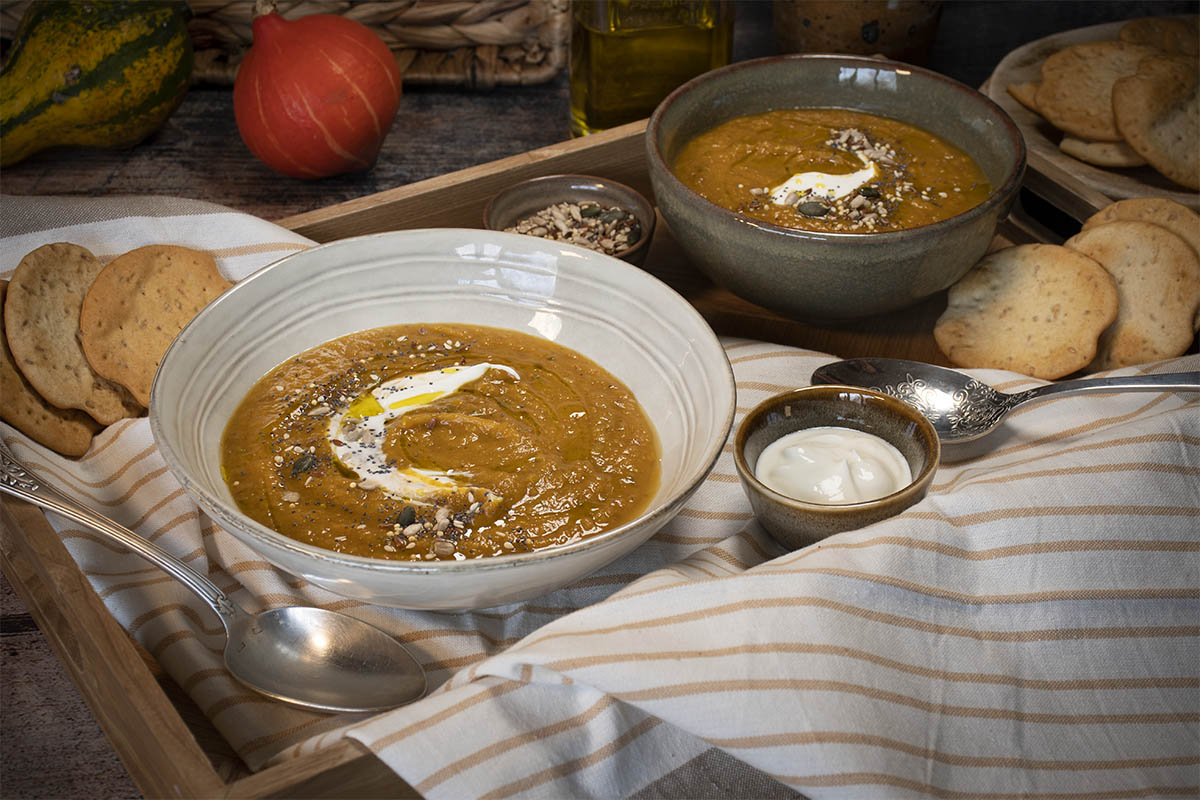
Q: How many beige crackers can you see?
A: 11